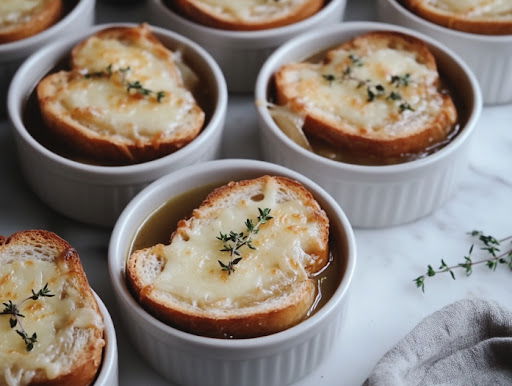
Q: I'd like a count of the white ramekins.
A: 7